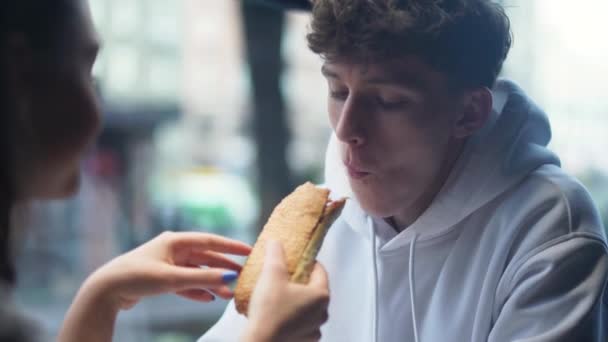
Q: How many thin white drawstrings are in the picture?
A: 2